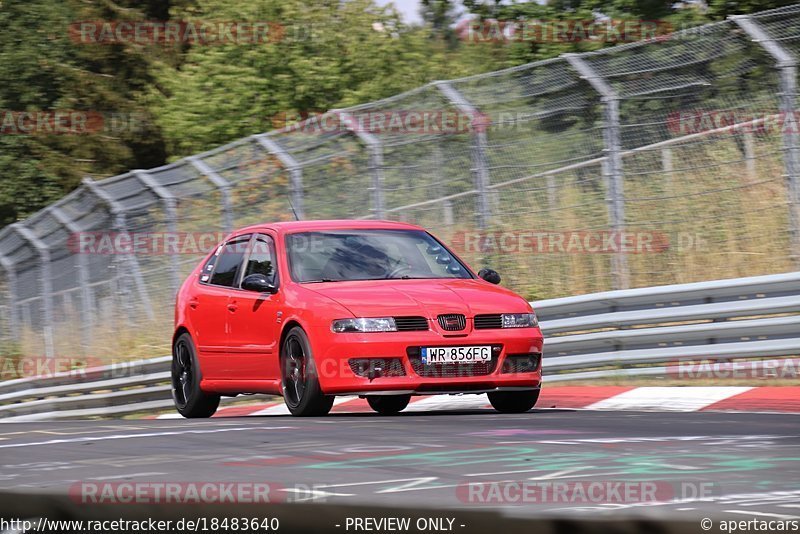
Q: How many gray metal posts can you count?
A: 11